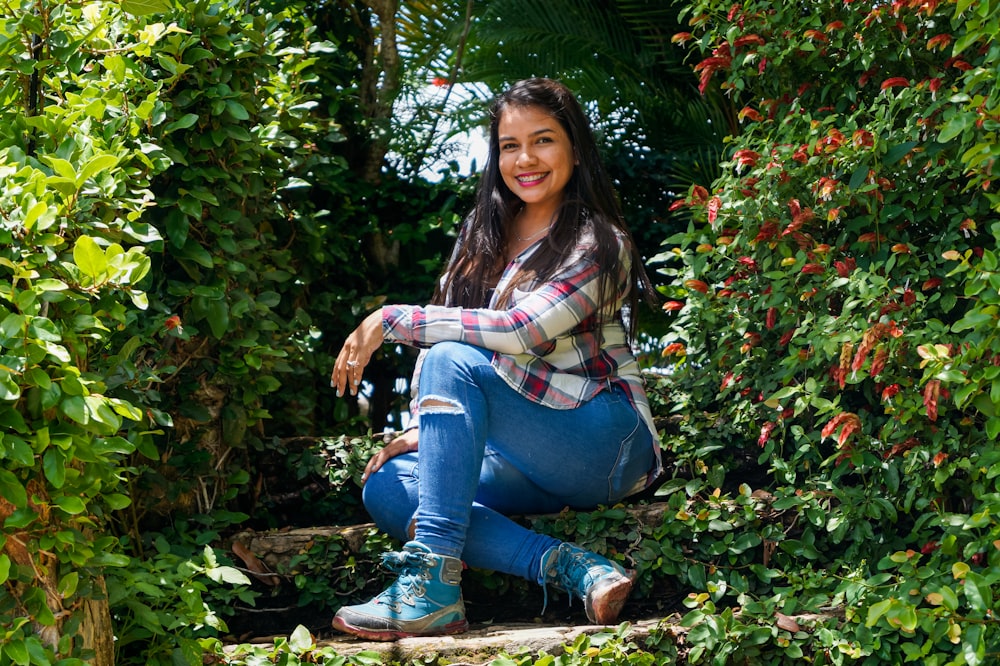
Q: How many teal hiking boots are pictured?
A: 2